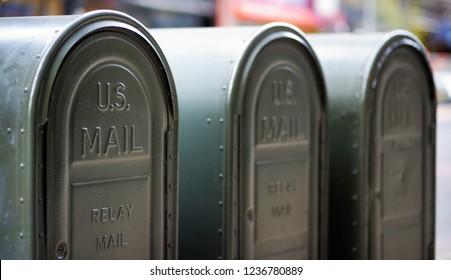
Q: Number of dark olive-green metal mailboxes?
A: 3